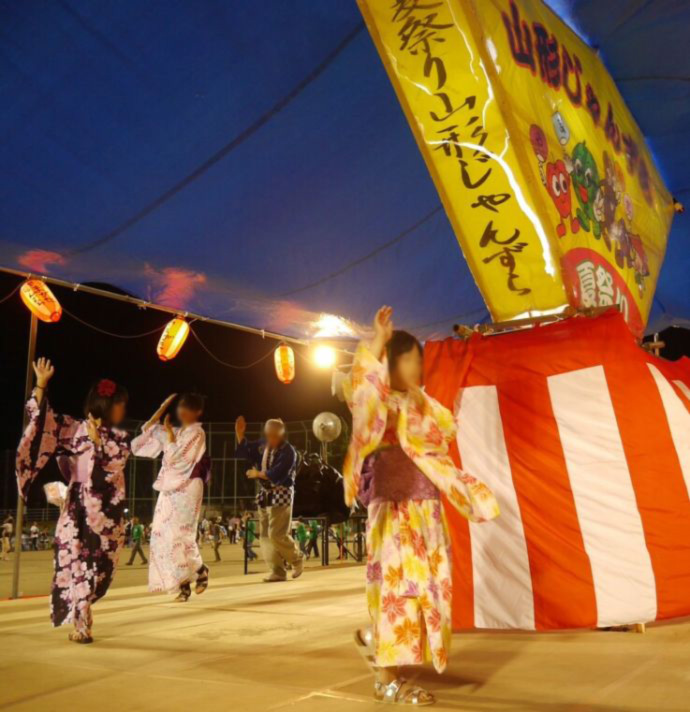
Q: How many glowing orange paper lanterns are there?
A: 3